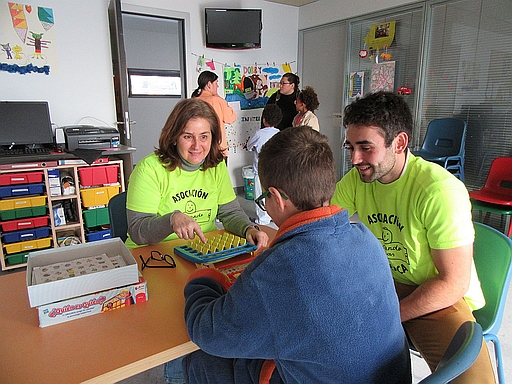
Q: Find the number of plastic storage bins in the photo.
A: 12